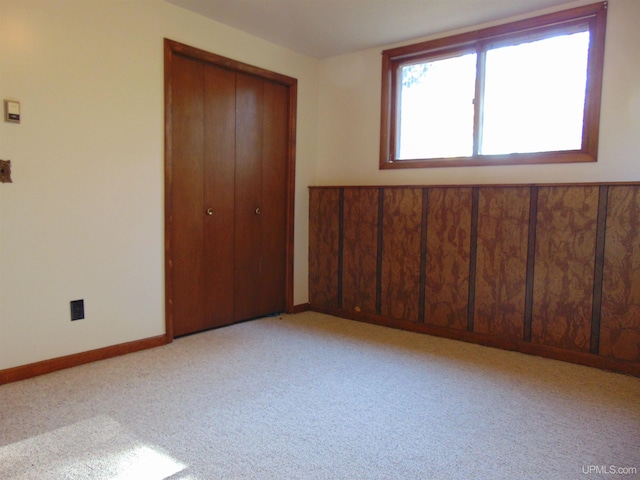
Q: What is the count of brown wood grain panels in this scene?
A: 7